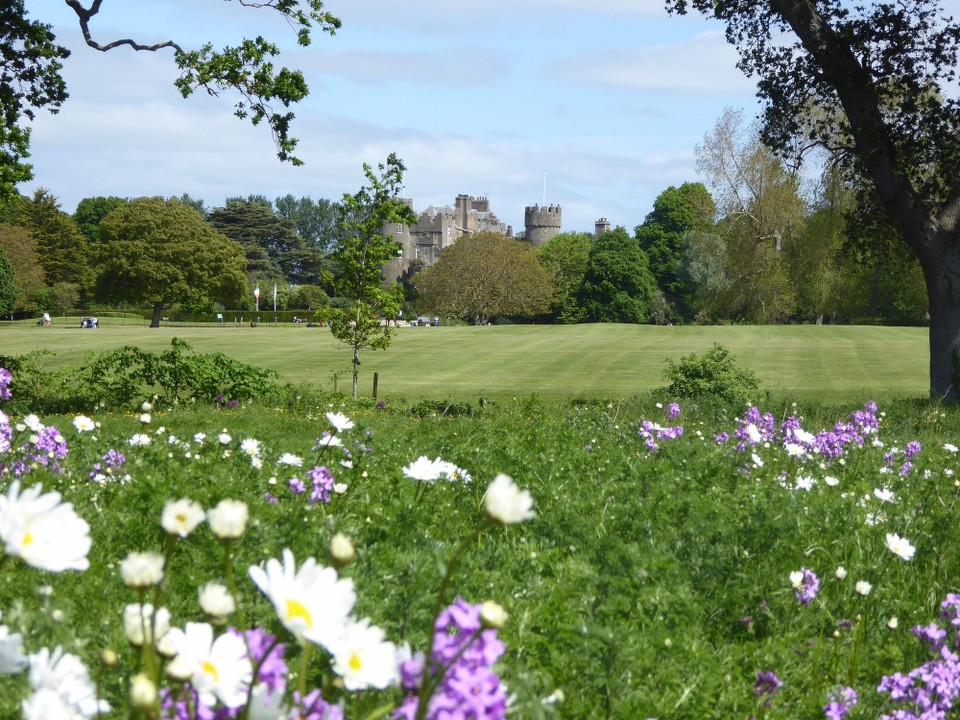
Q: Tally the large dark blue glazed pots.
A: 0